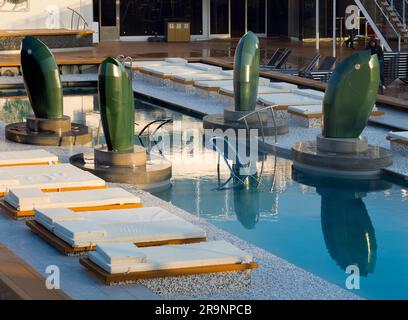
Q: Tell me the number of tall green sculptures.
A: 4